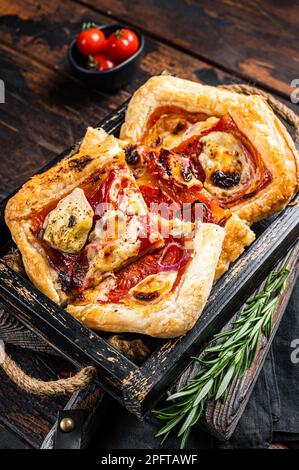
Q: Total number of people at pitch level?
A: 0